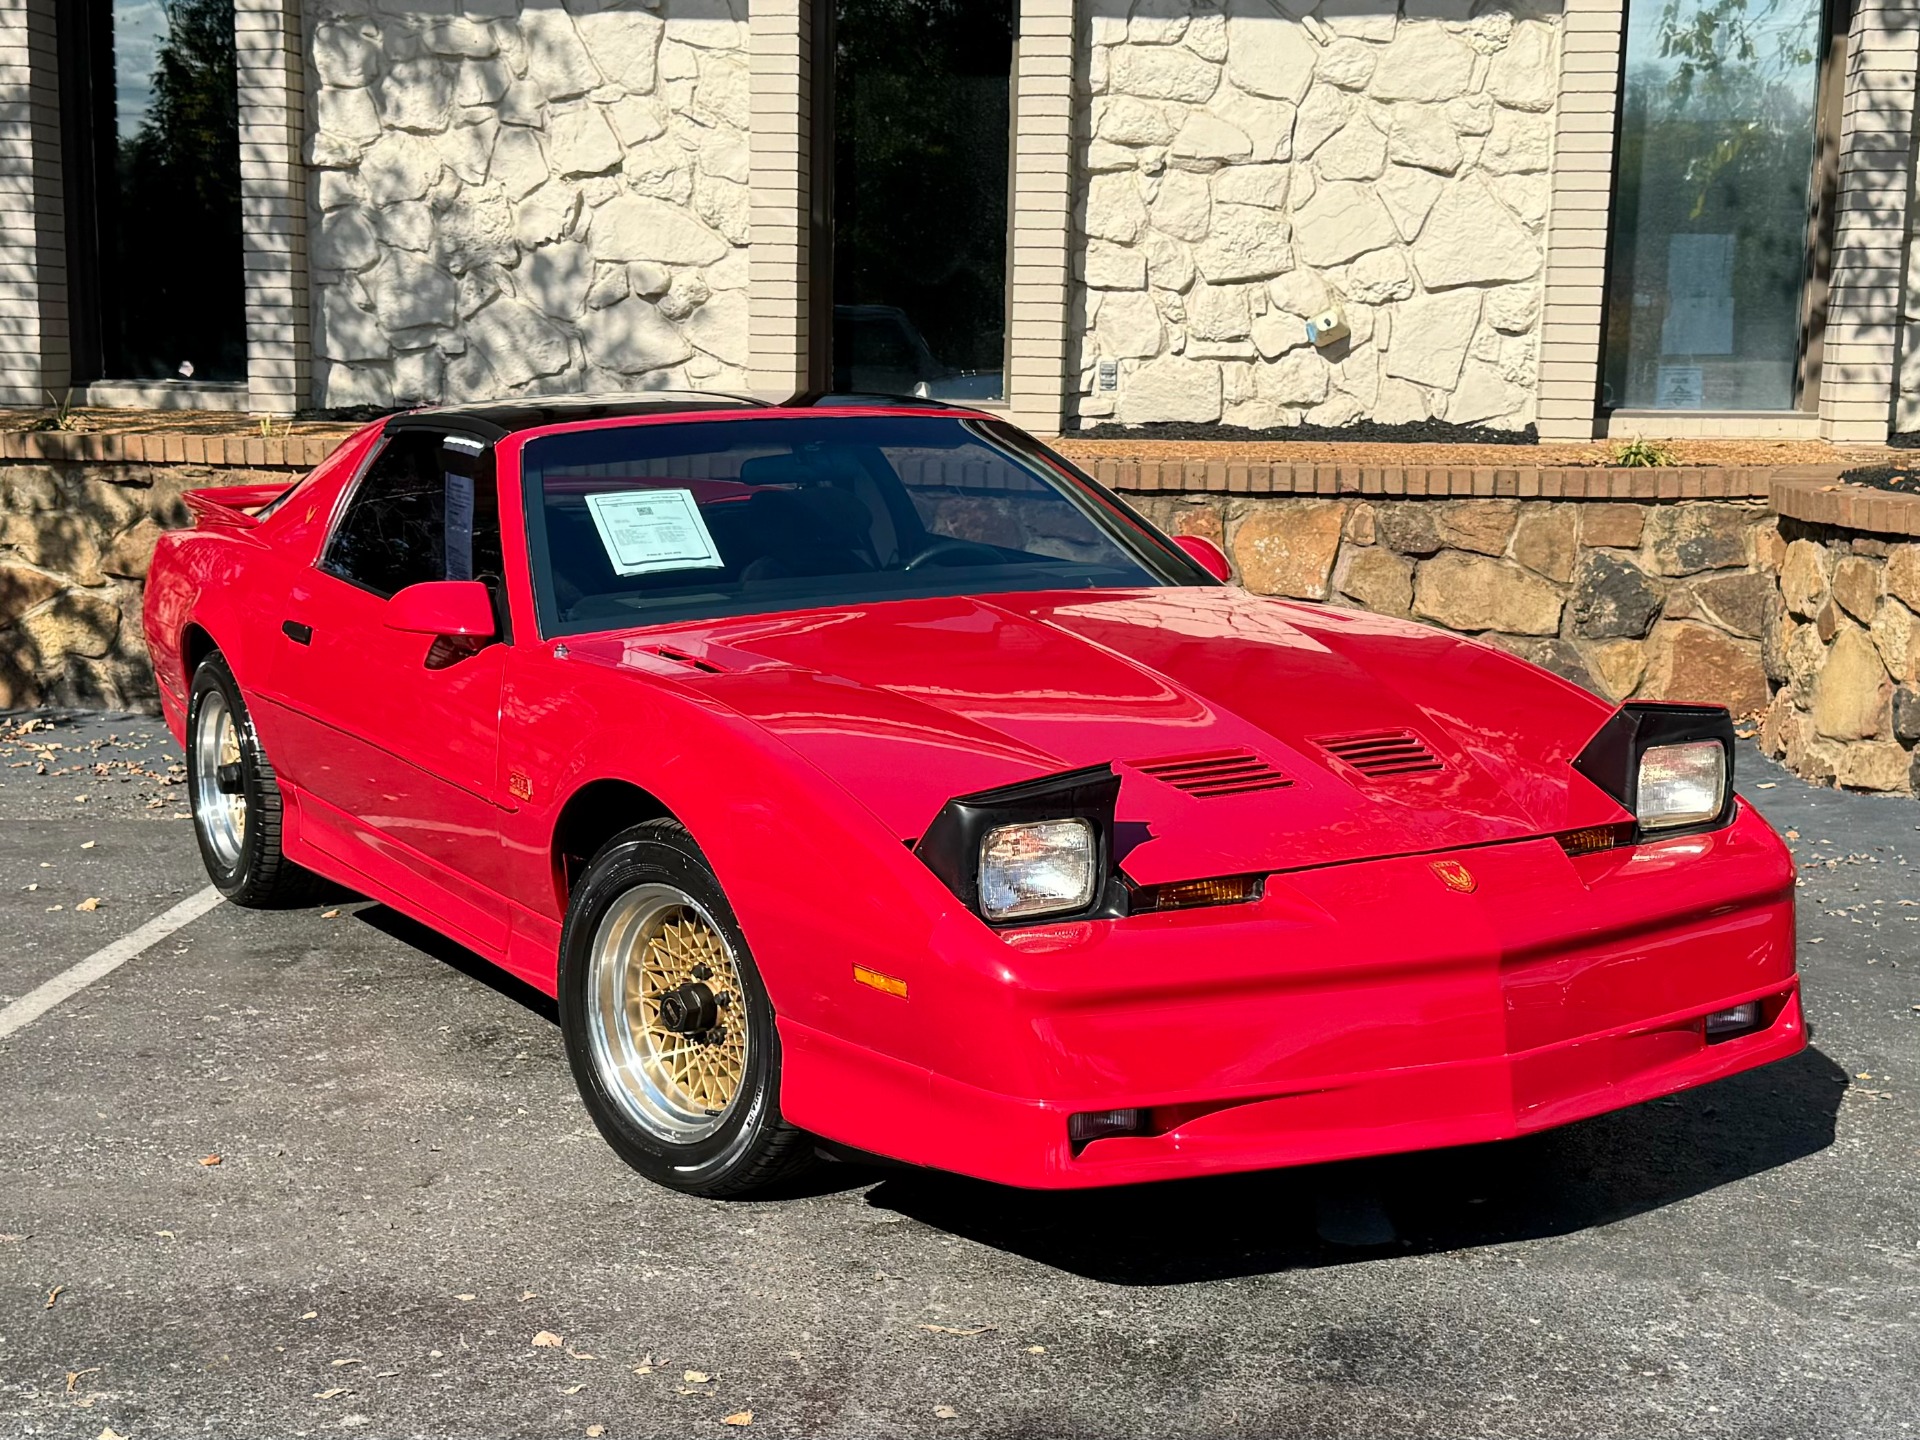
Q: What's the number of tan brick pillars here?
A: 6